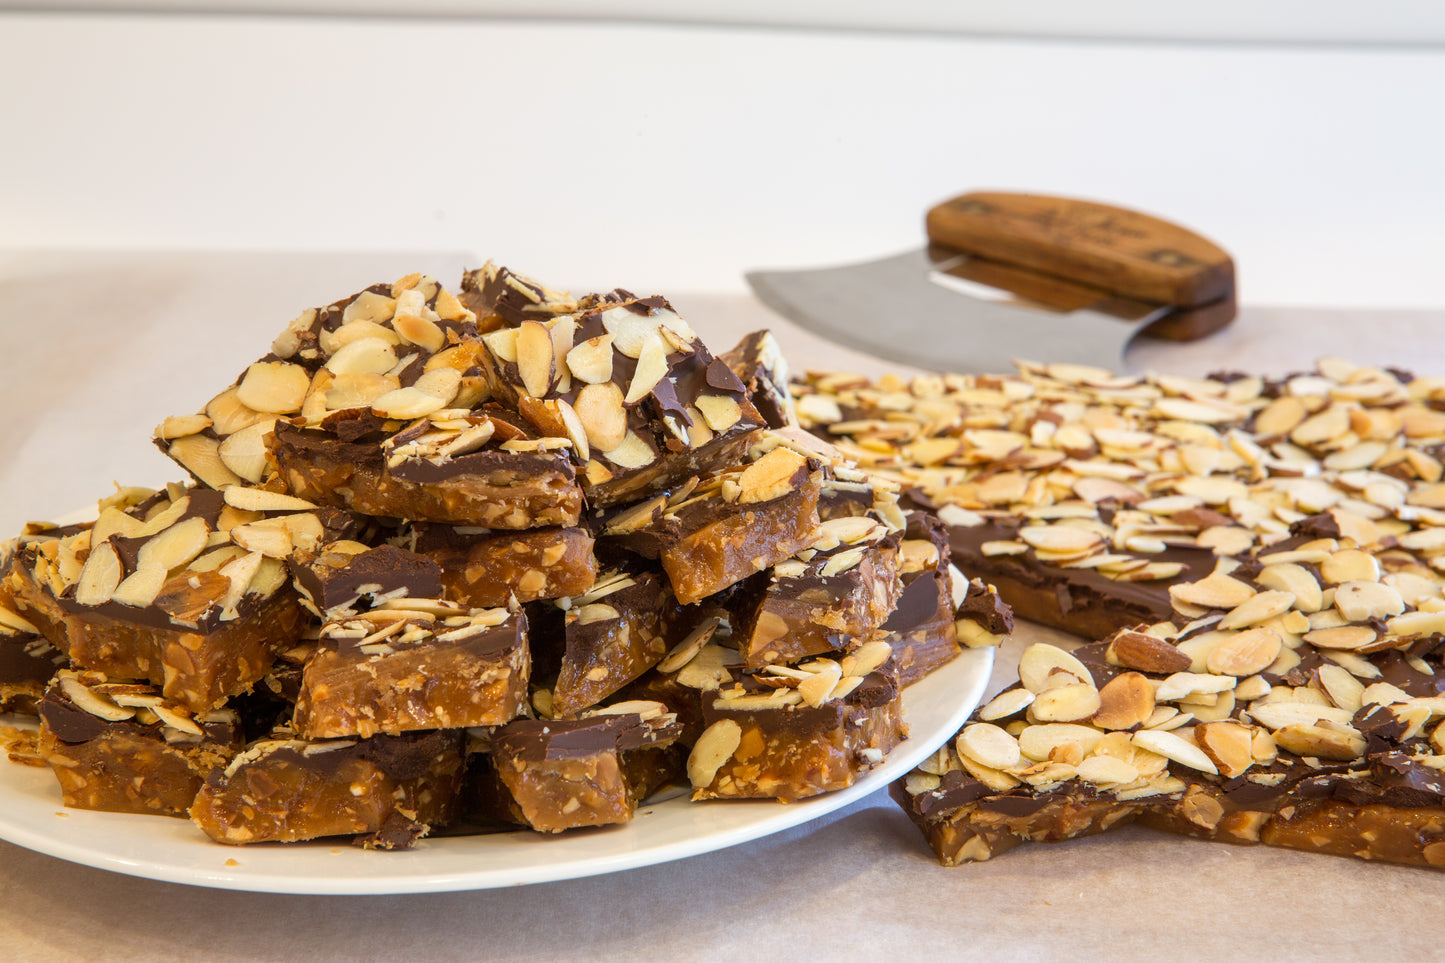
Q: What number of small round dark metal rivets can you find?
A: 2